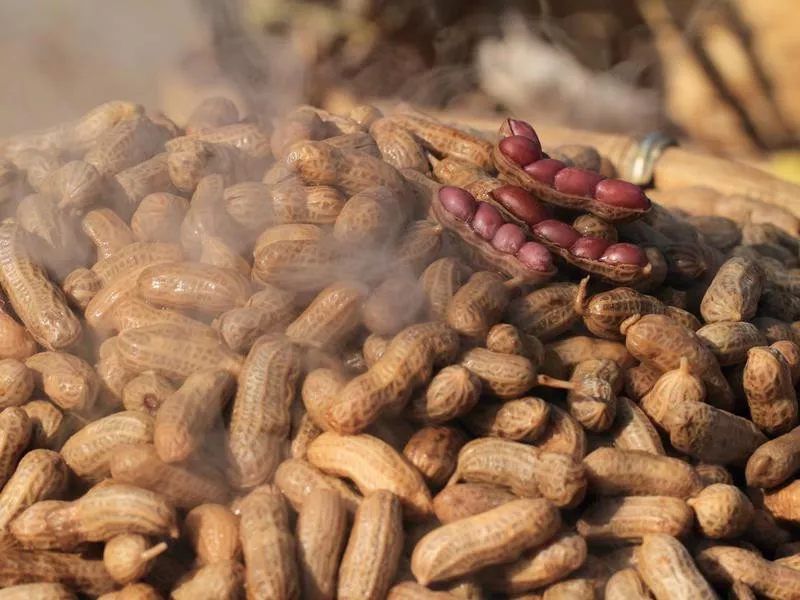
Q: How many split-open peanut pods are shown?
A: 3